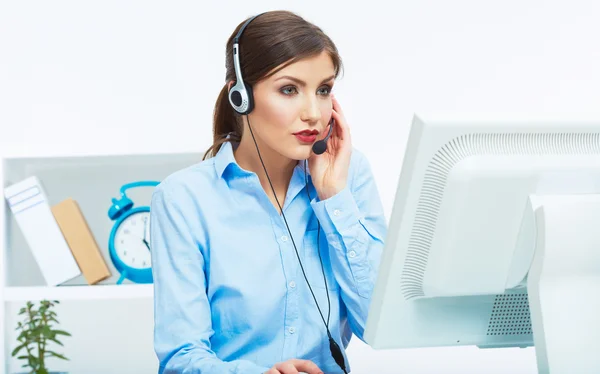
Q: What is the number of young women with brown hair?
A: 1